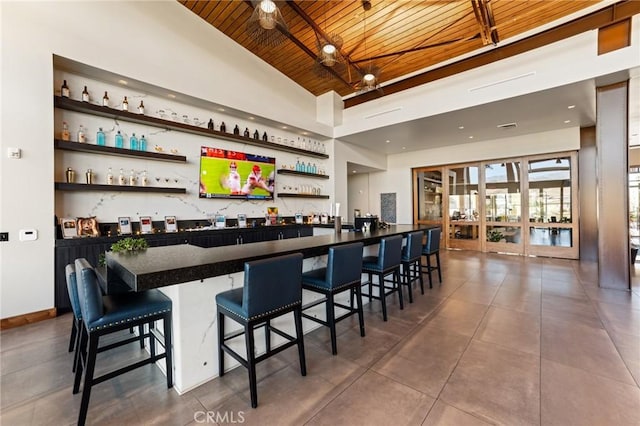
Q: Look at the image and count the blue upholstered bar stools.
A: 7